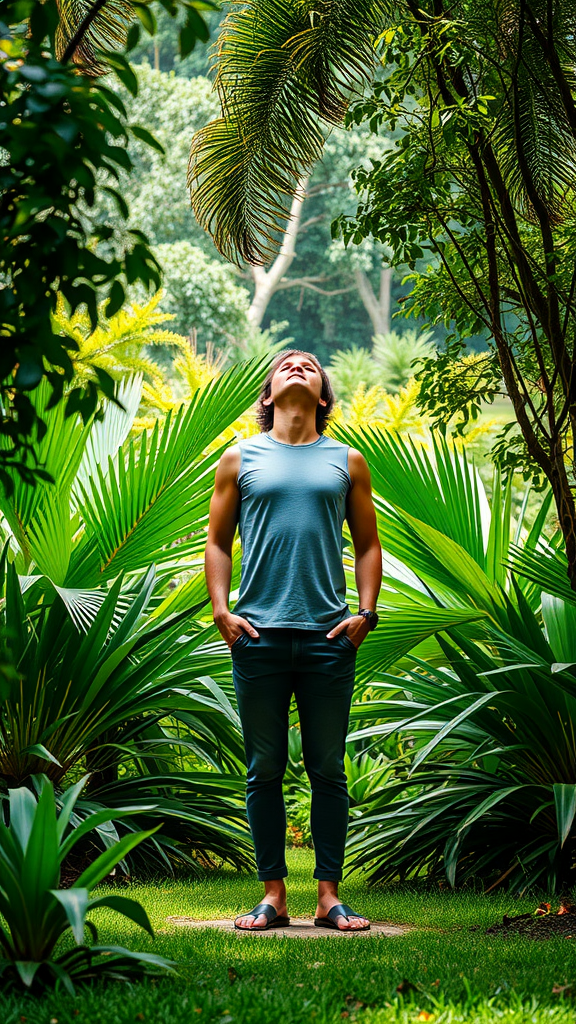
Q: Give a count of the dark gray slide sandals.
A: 2